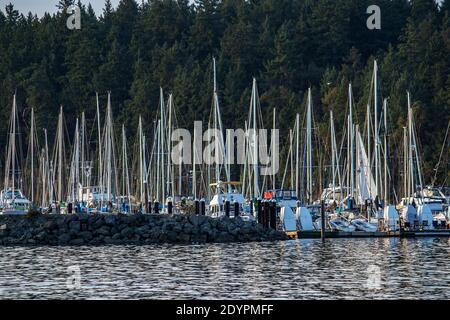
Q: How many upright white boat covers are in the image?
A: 5